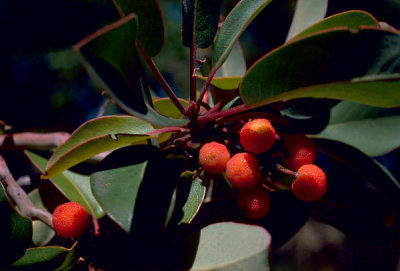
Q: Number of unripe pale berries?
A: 0